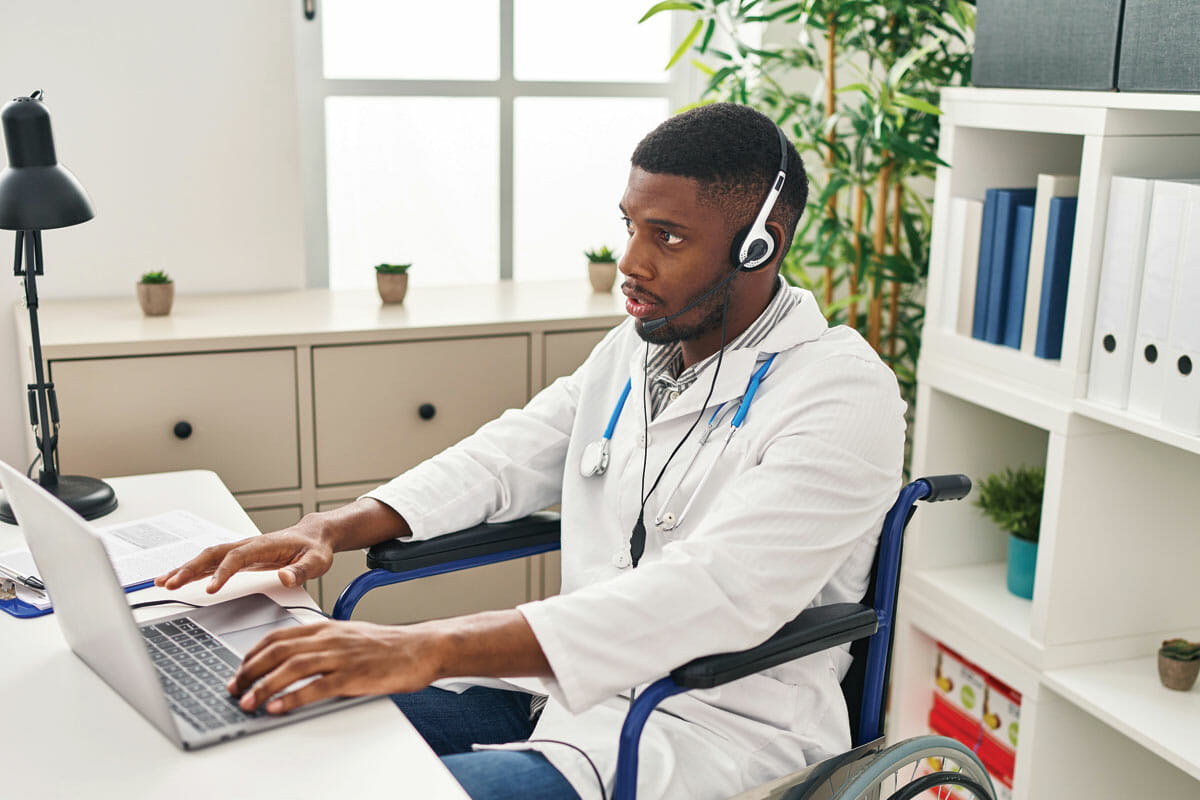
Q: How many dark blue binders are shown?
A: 4